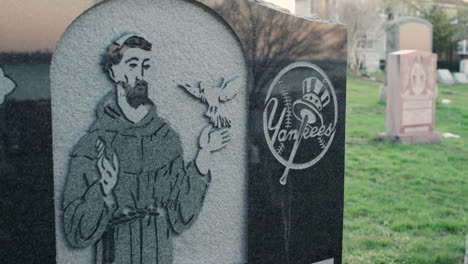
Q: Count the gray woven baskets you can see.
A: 0